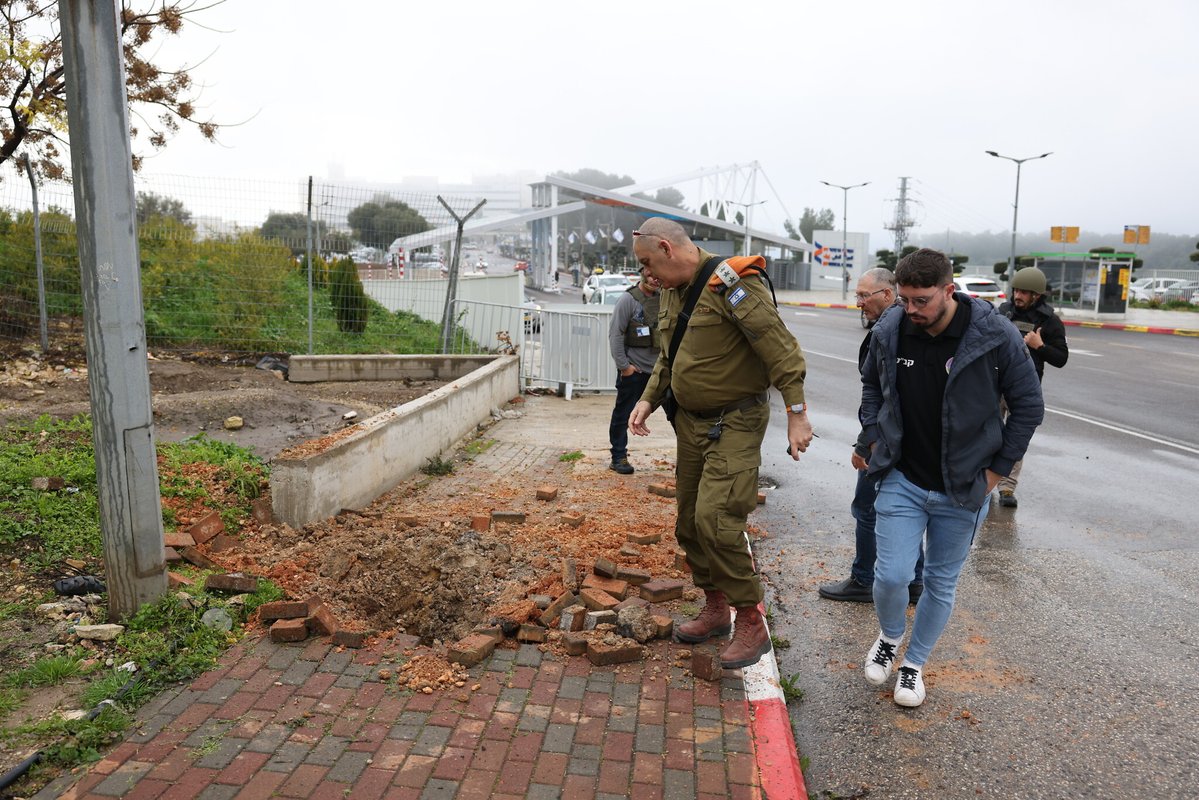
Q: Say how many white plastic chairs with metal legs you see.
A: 0